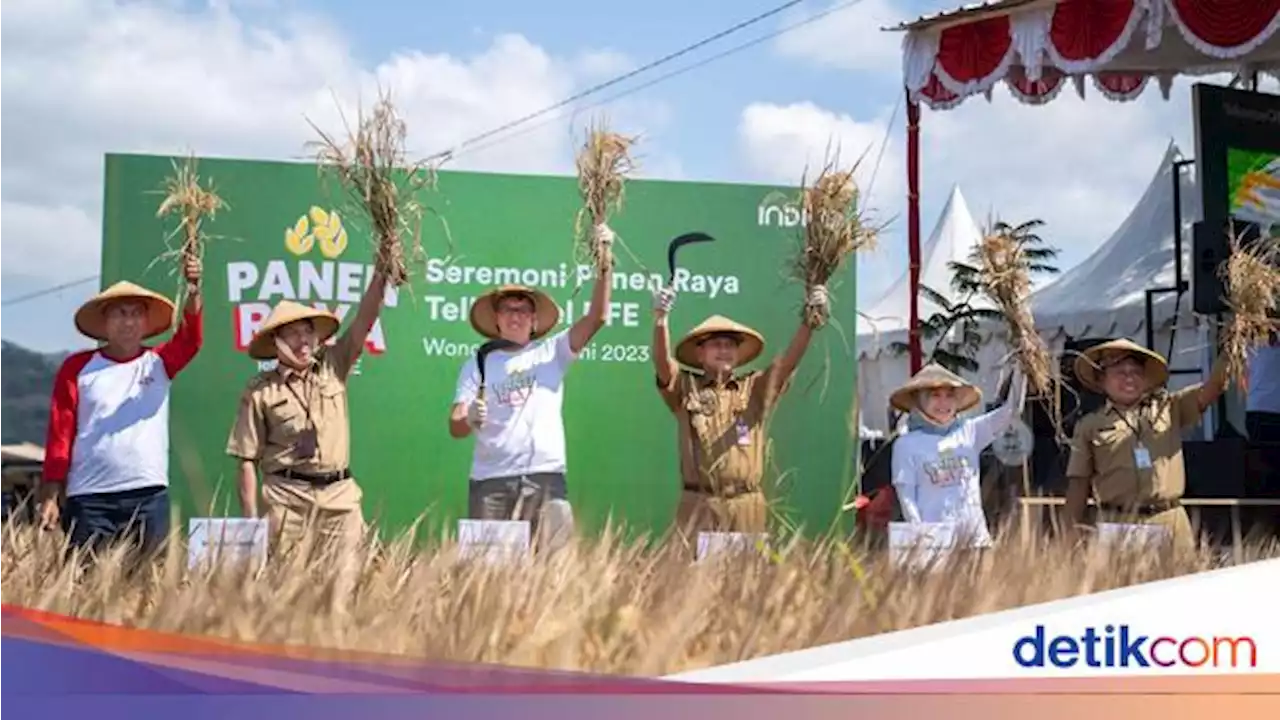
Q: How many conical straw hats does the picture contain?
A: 6